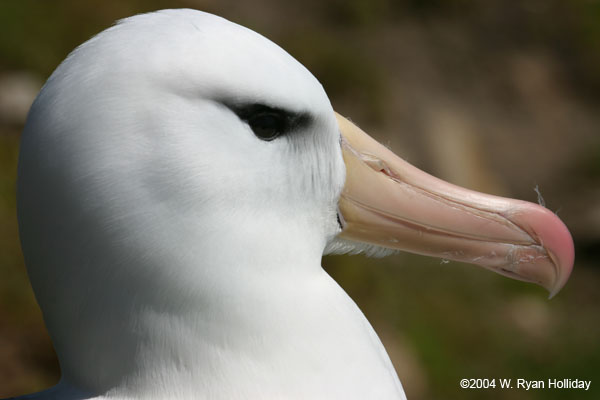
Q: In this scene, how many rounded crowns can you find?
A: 1